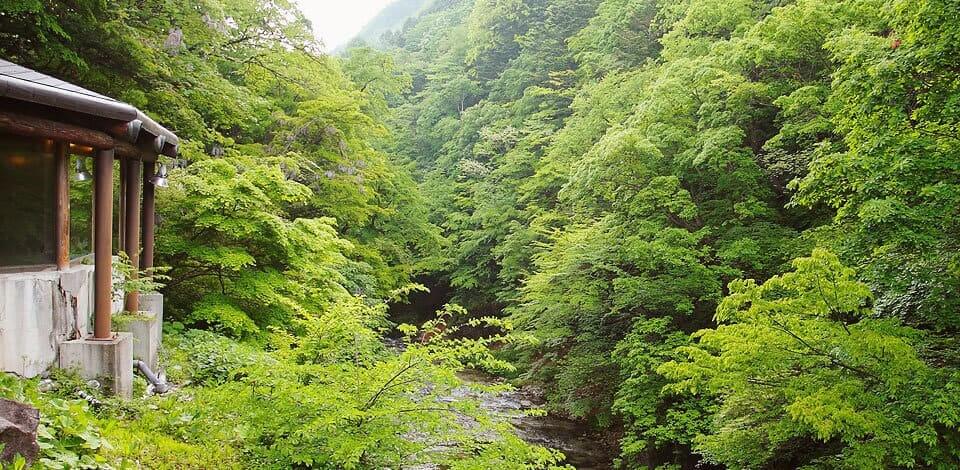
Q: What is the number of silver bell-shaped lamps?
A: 2